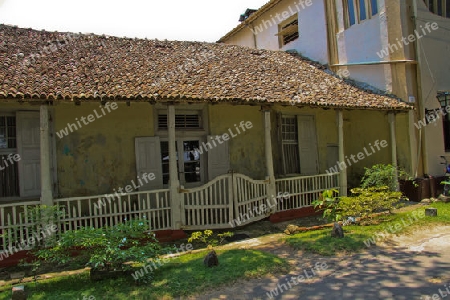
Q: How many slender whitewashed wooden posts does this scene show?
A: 5